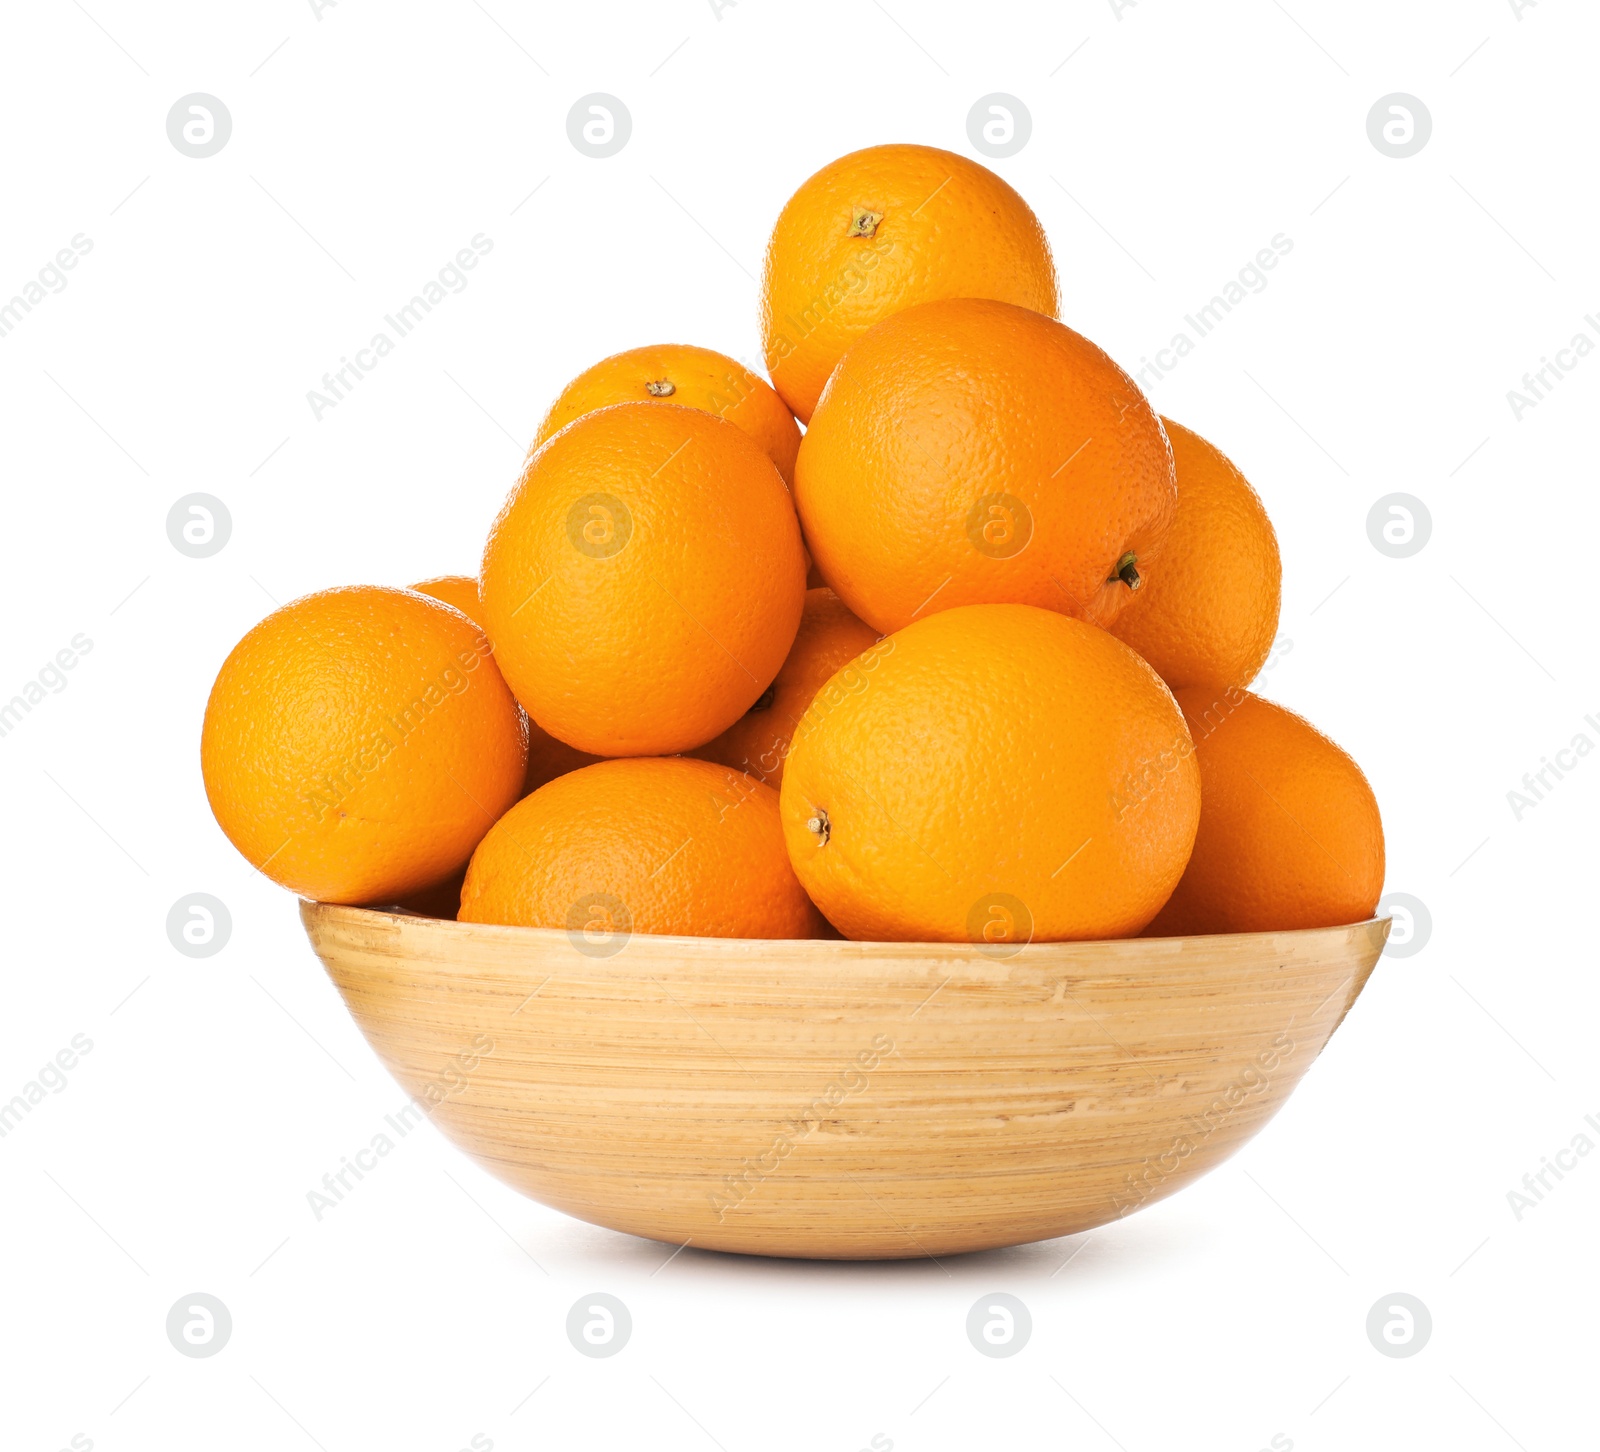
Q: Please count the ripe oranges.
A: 11